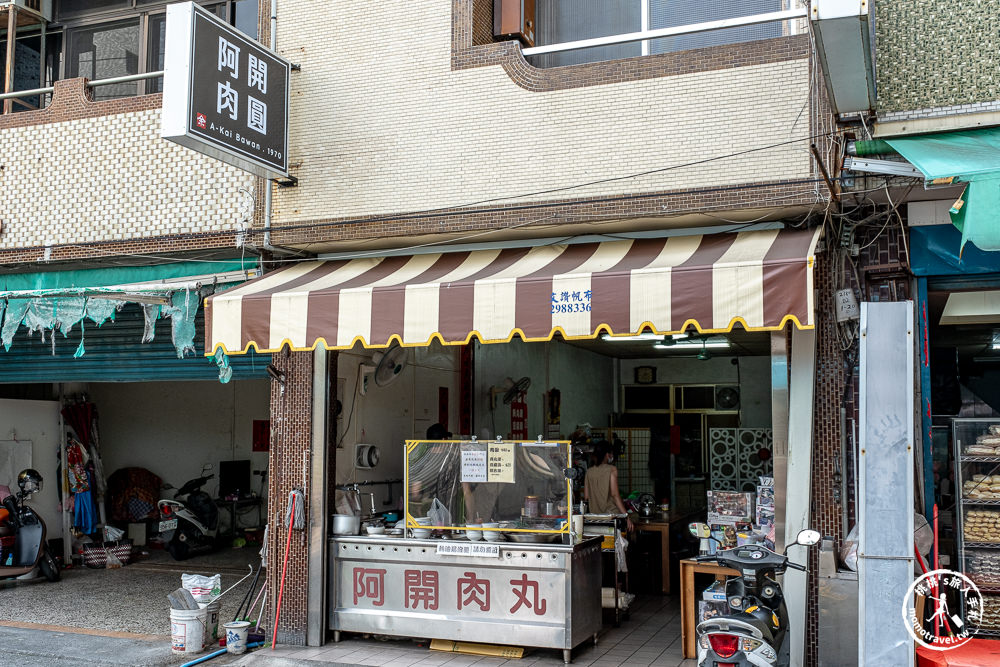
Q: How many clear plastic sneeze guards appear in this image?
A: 1